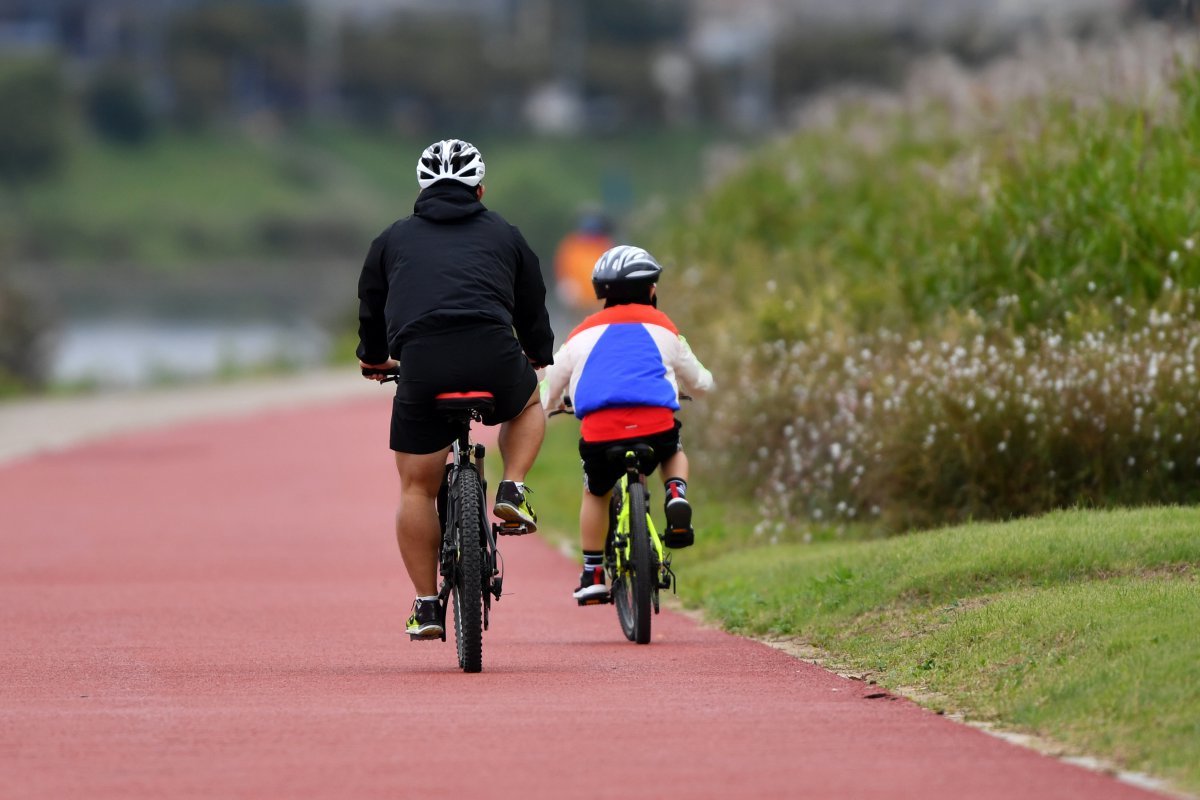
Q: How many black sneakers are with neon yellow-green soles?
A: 2